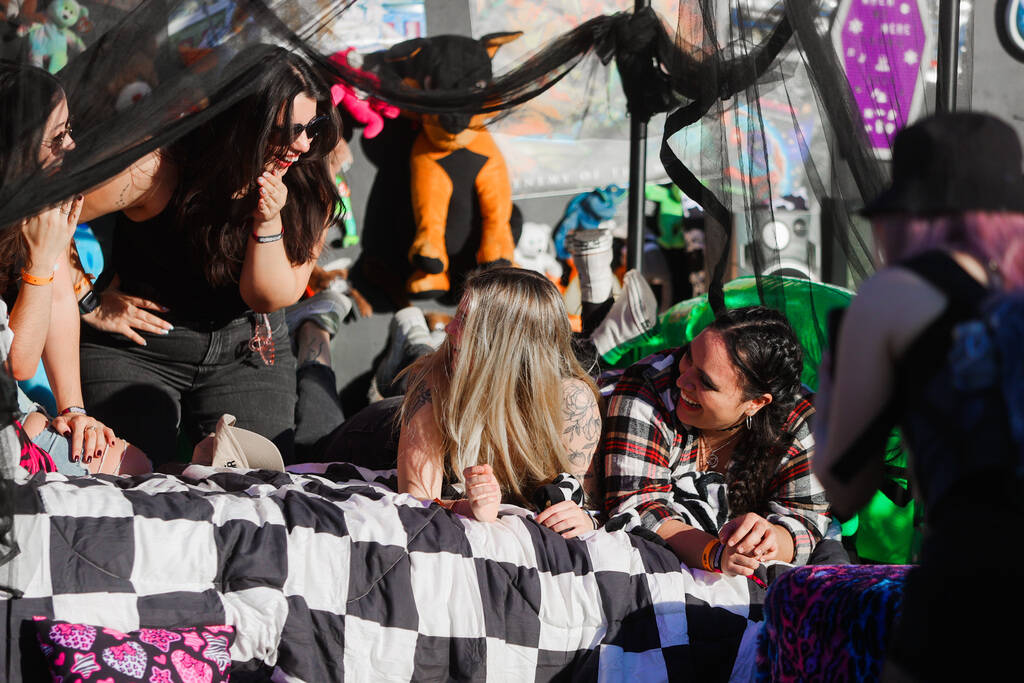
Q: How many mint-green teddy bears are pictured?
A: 1